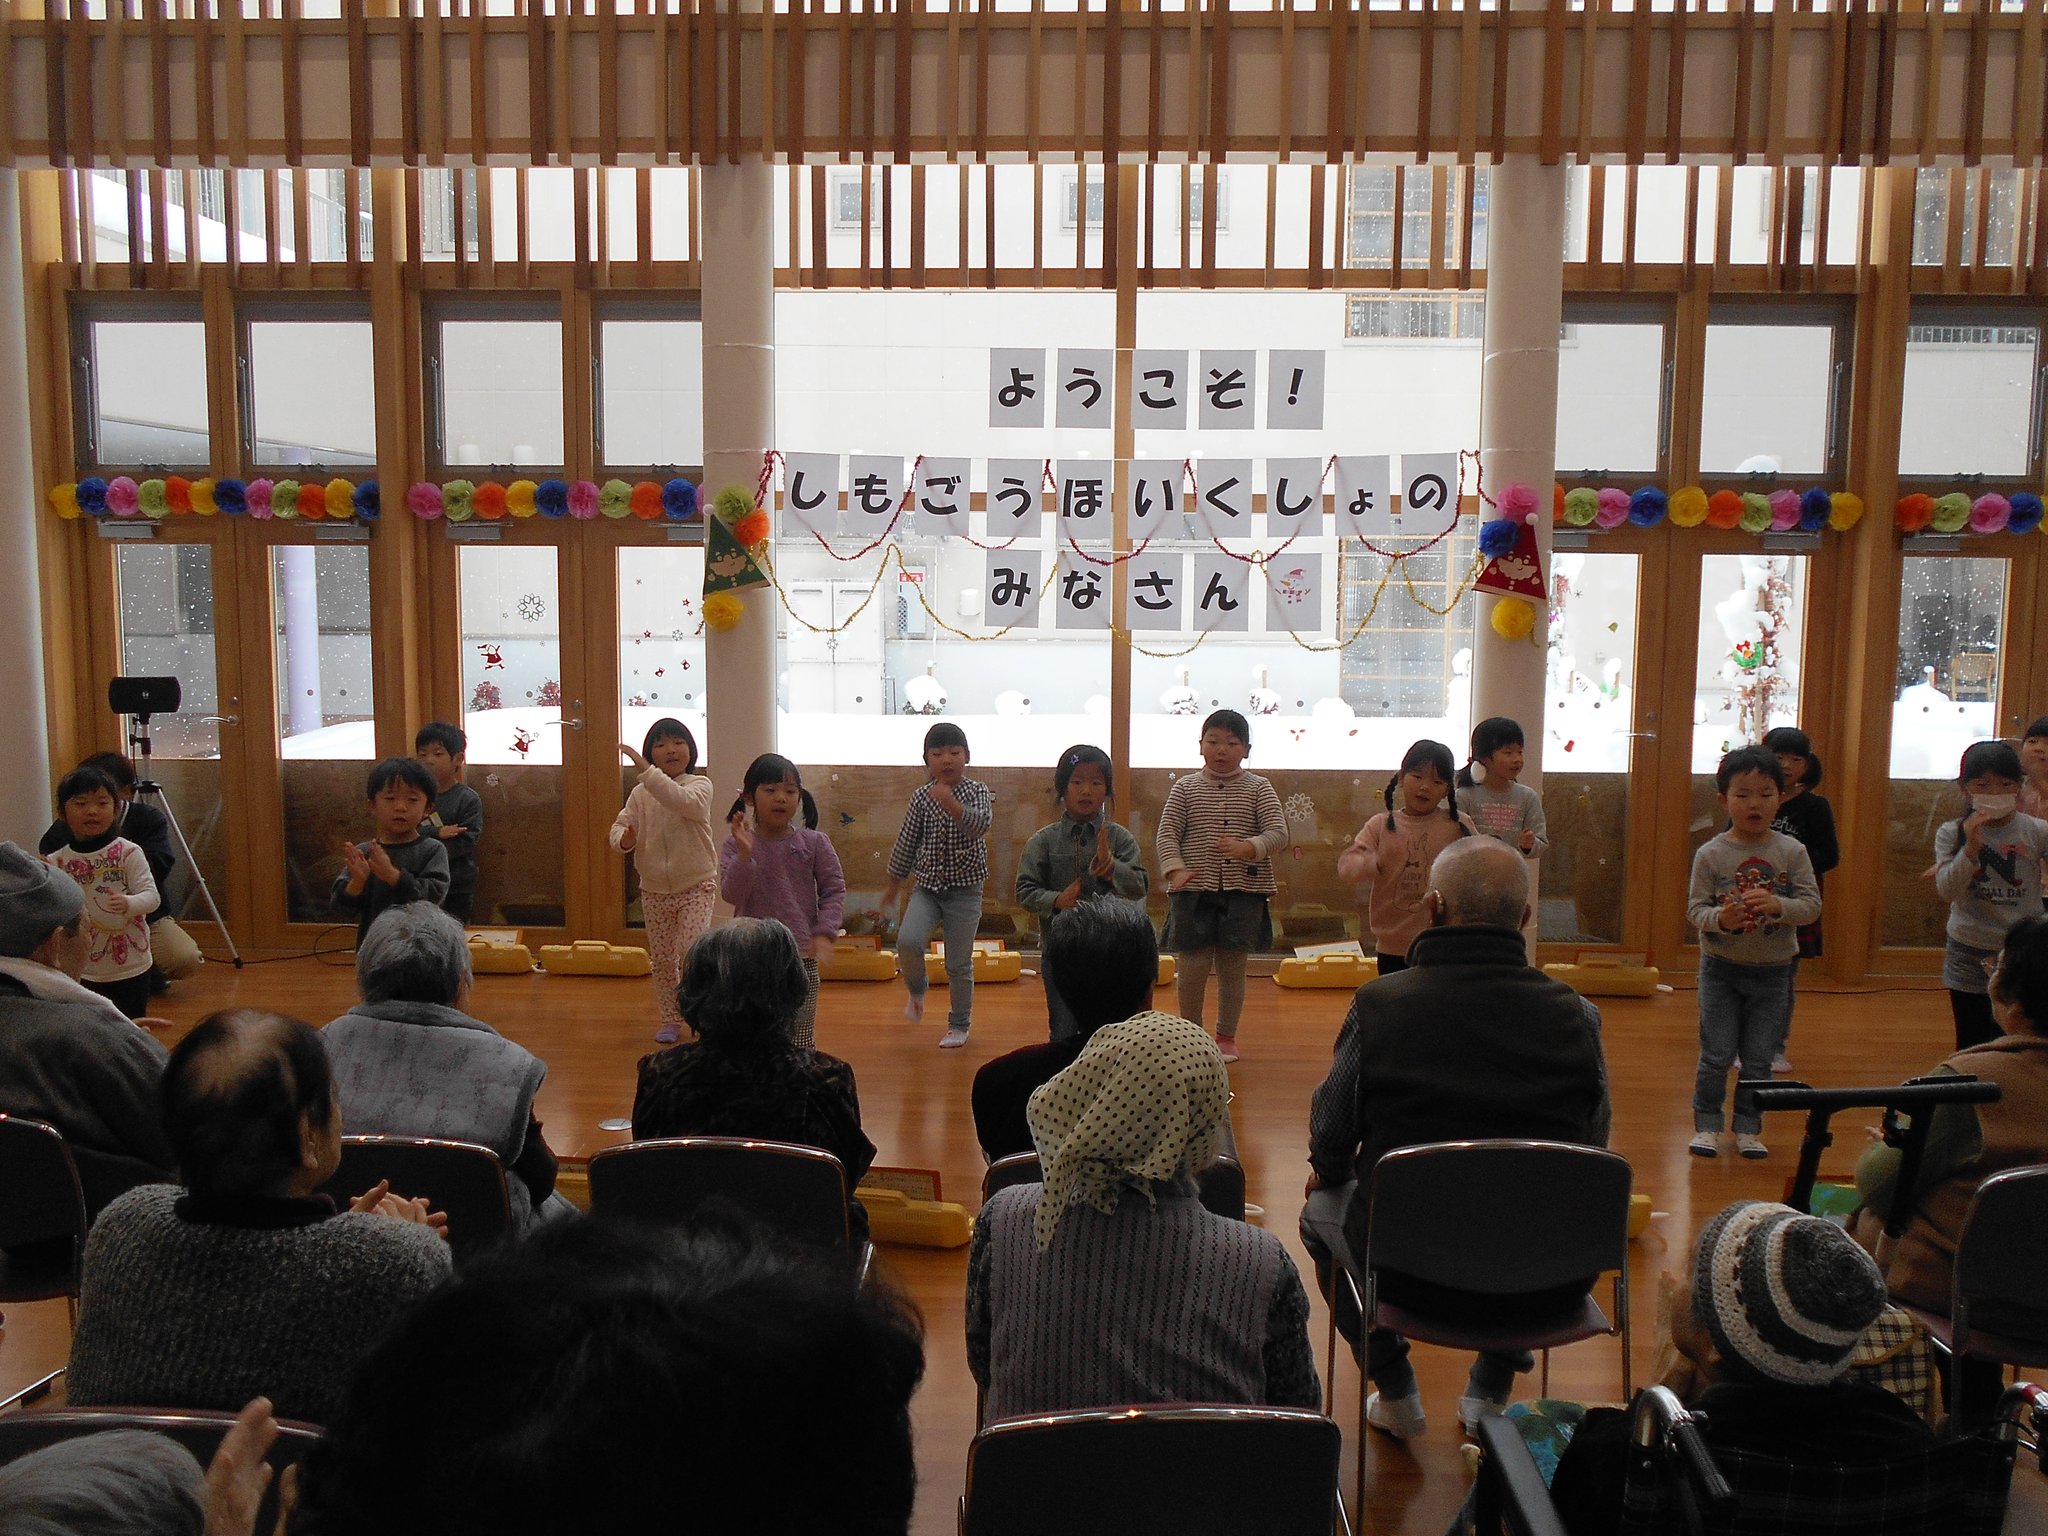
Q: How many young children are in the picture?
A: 14